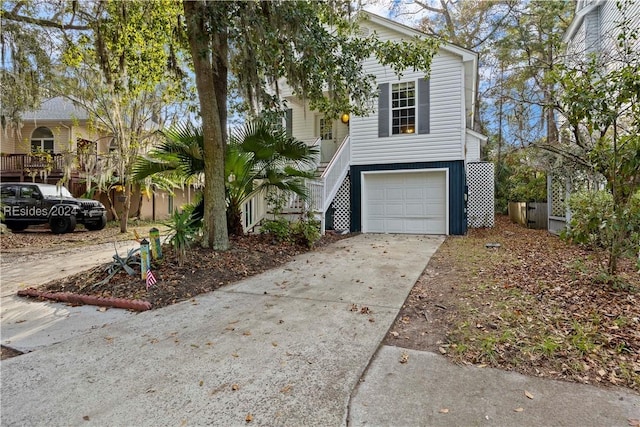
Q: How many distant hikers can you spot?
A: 0